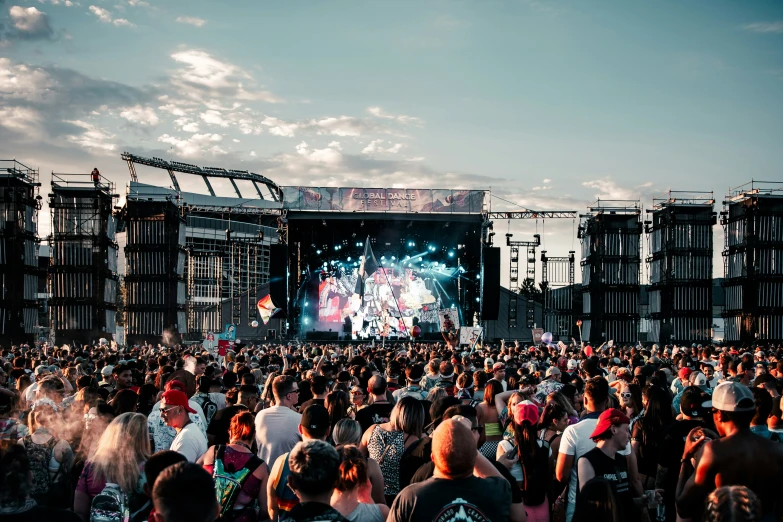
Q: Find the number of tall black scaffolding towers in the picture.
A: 6